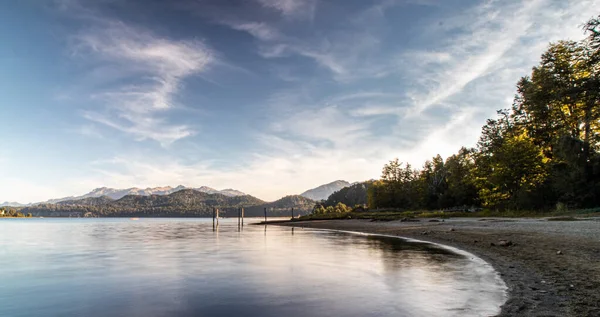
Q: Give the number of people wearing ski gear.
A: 0